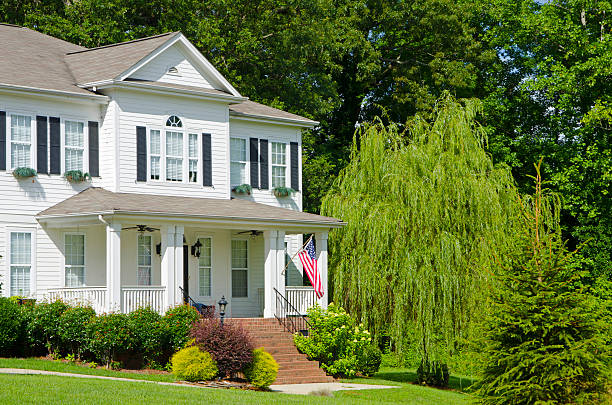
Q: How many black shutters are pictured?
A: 9